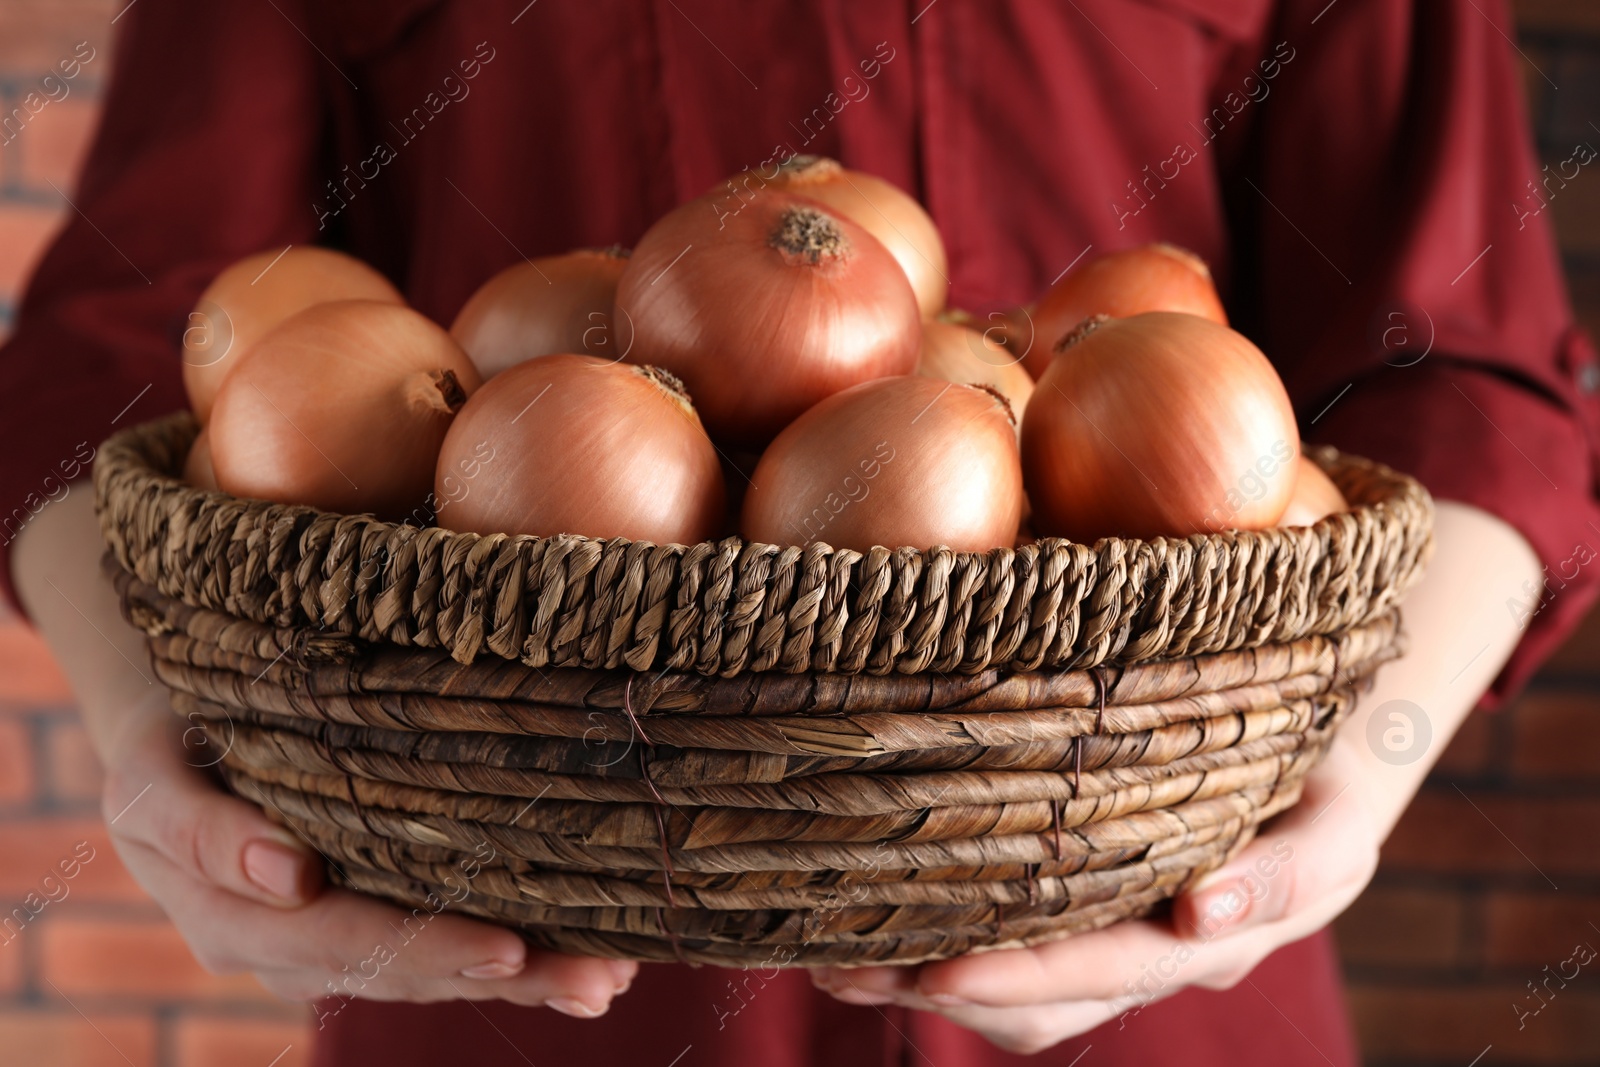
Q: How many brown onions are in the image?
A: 12